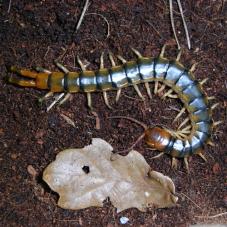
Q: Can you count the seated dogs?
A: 0